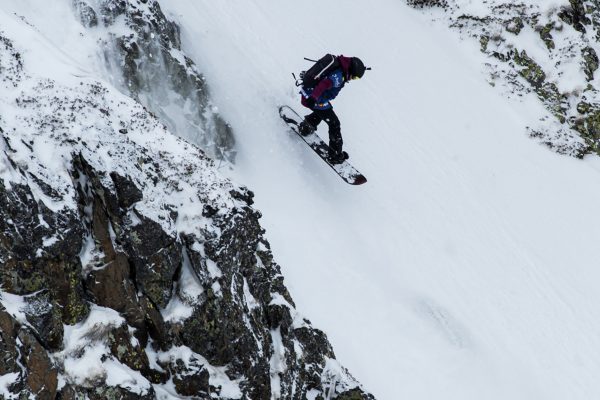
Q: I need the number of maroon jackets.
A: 1